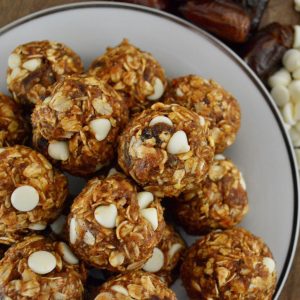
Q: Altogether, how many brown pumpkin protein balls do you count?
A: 13